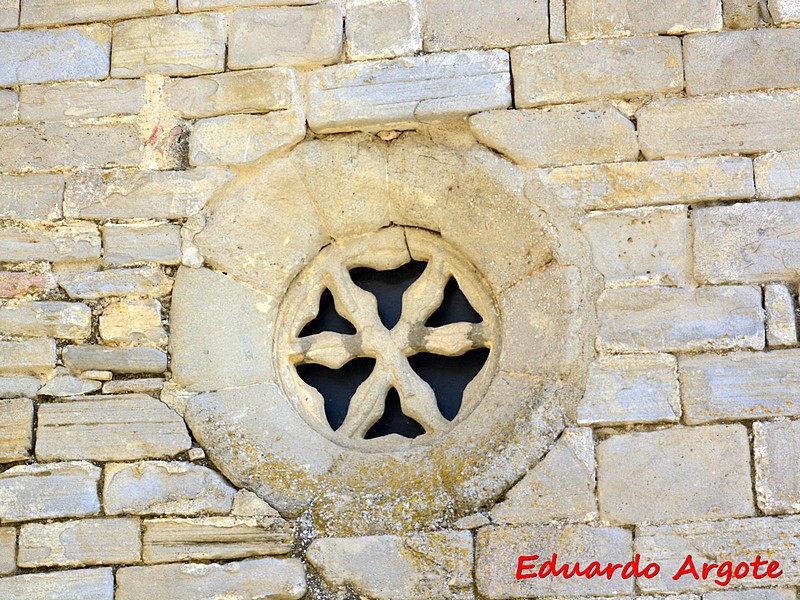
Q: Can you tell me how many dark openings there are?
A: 6